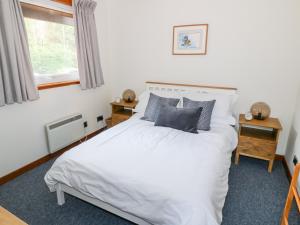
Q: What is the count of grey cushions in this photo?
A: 3